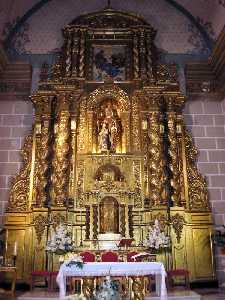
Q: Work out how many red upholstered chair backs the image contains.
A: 3